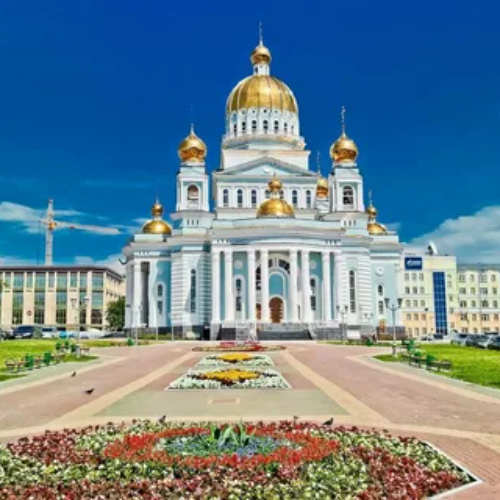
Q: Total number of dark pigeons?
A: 4